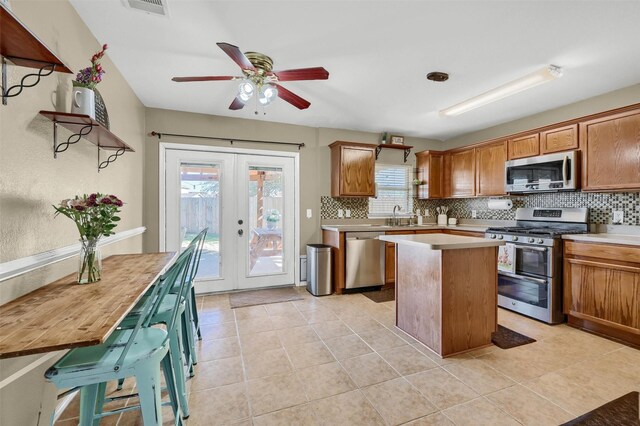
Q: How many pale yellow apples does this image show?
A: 0